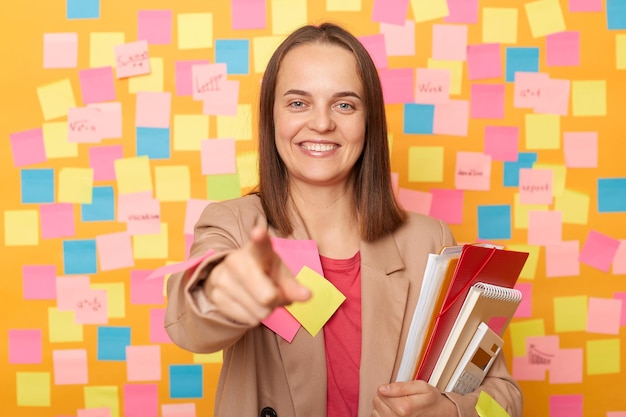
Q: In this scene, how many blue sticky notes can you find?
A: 14